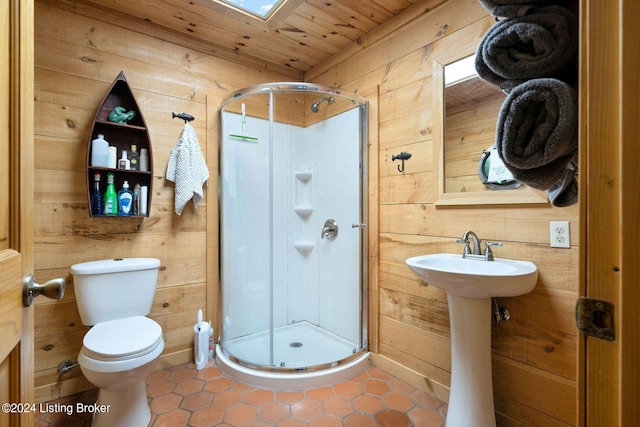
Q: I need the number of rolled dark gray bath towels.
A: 3